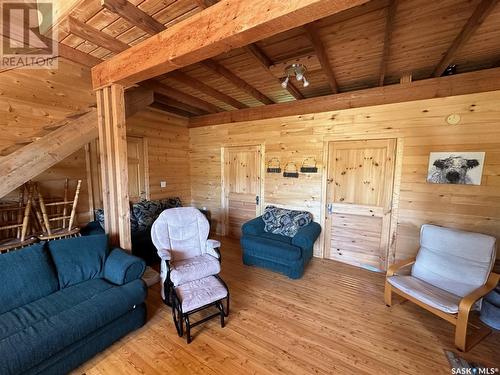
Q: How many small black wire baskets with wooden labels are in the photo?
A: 3